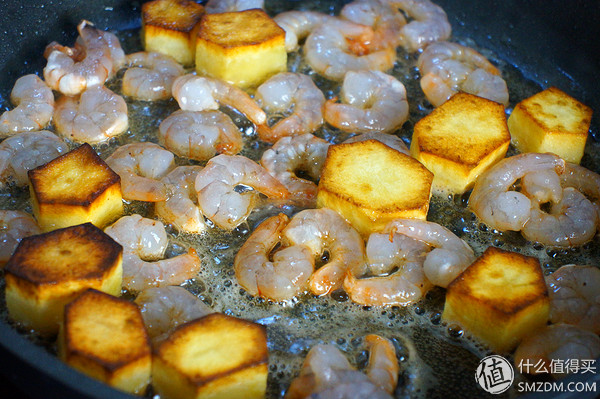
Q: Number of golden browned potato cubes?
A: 10